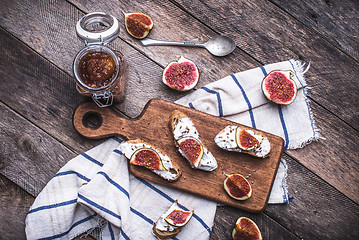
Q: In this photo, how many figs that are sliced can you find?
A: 9